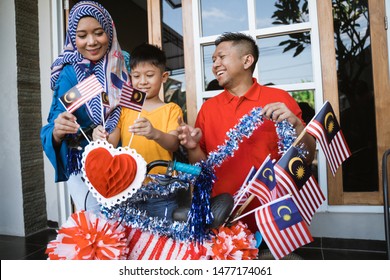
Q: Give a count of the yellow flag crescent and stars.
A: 7